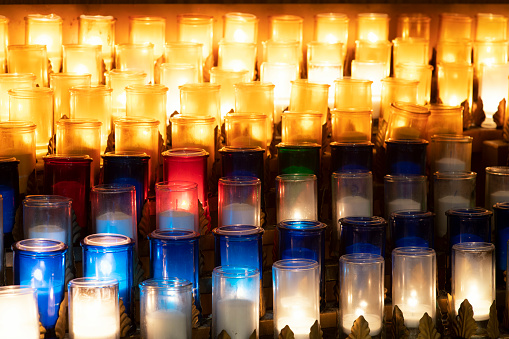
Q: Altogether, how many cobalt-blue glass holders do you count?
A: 14